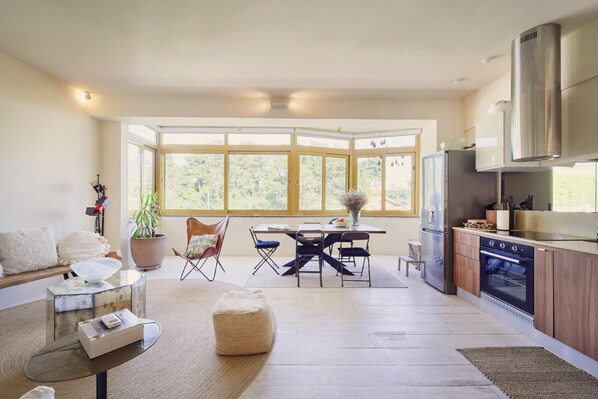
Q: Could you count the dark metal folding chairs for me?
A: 5